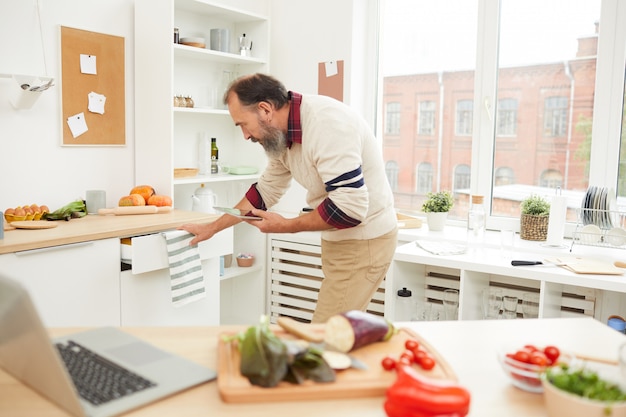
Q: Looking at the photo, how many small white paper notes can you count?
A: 4